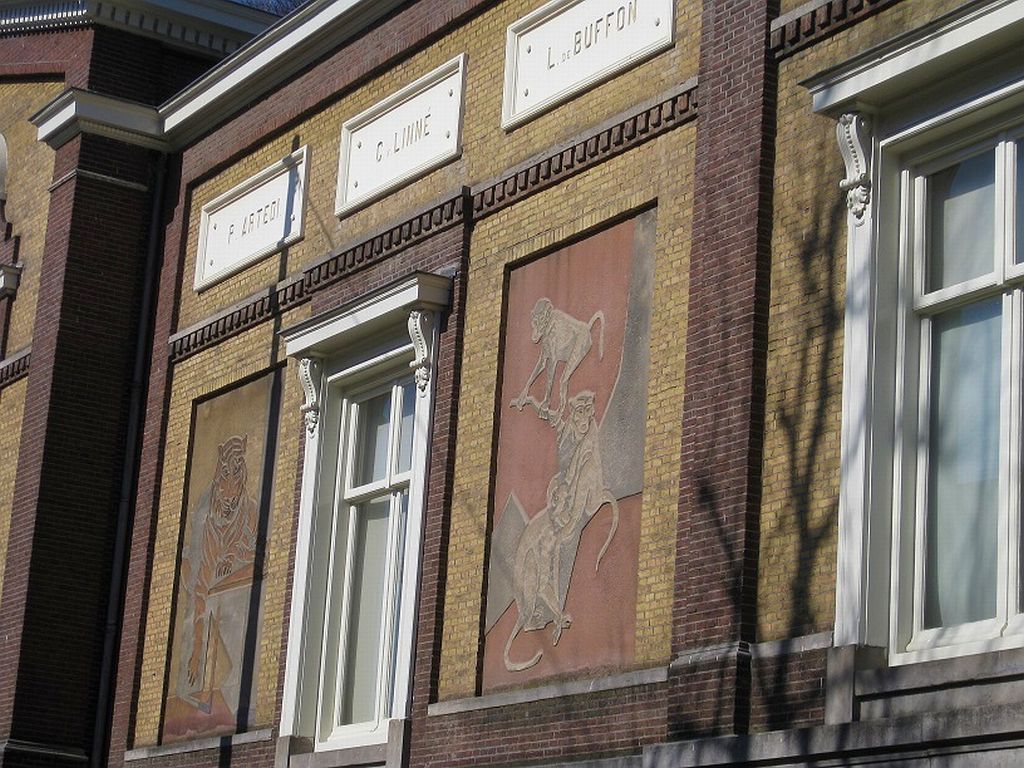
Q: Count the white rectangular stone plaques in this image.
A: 3